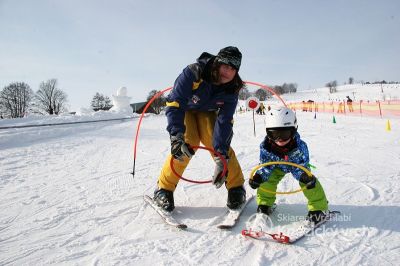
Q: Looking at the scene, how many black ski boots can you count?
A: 4